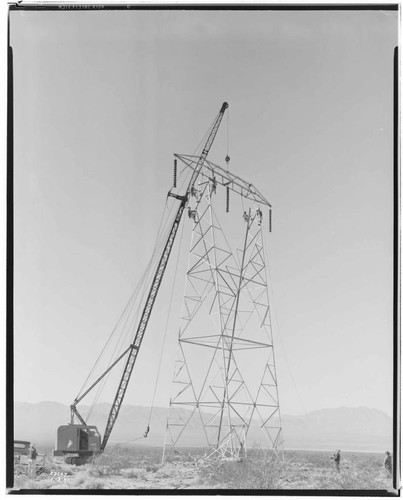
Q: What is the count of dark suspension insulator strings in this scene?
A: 3